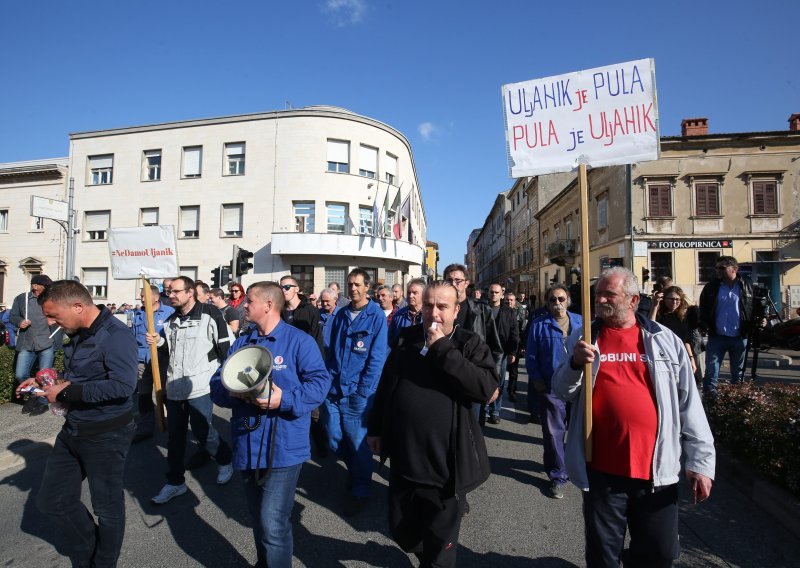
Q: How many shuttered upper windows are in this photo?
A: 3